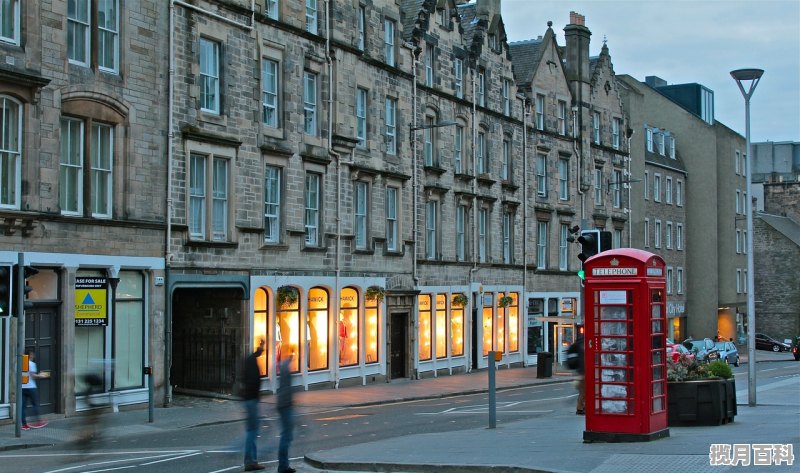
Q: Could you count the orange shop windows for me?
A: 11